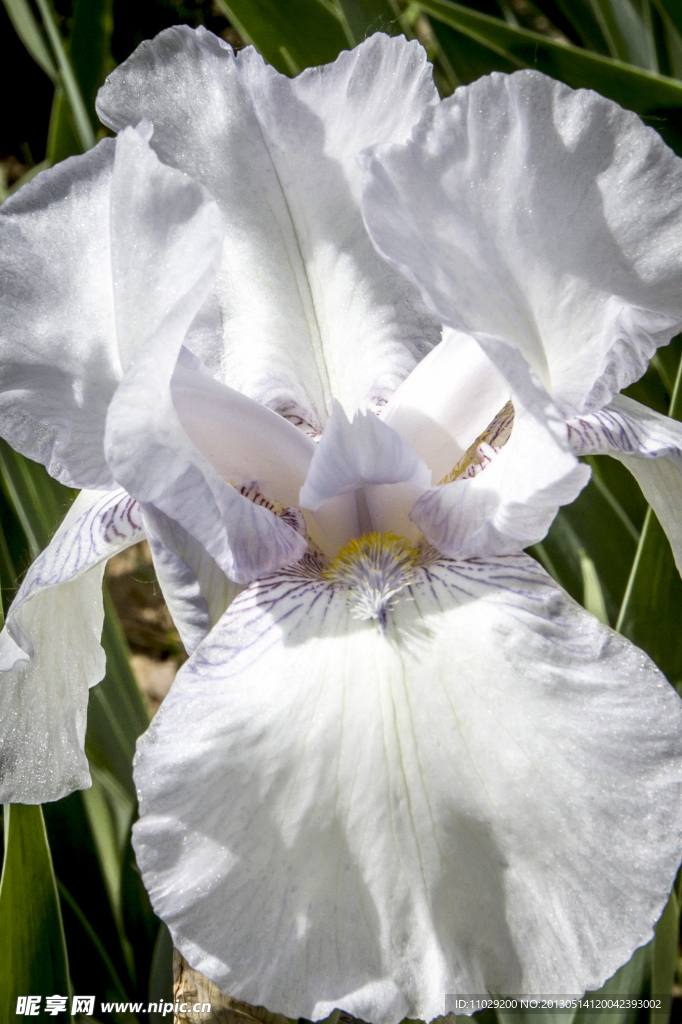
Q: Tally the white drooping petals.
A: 3